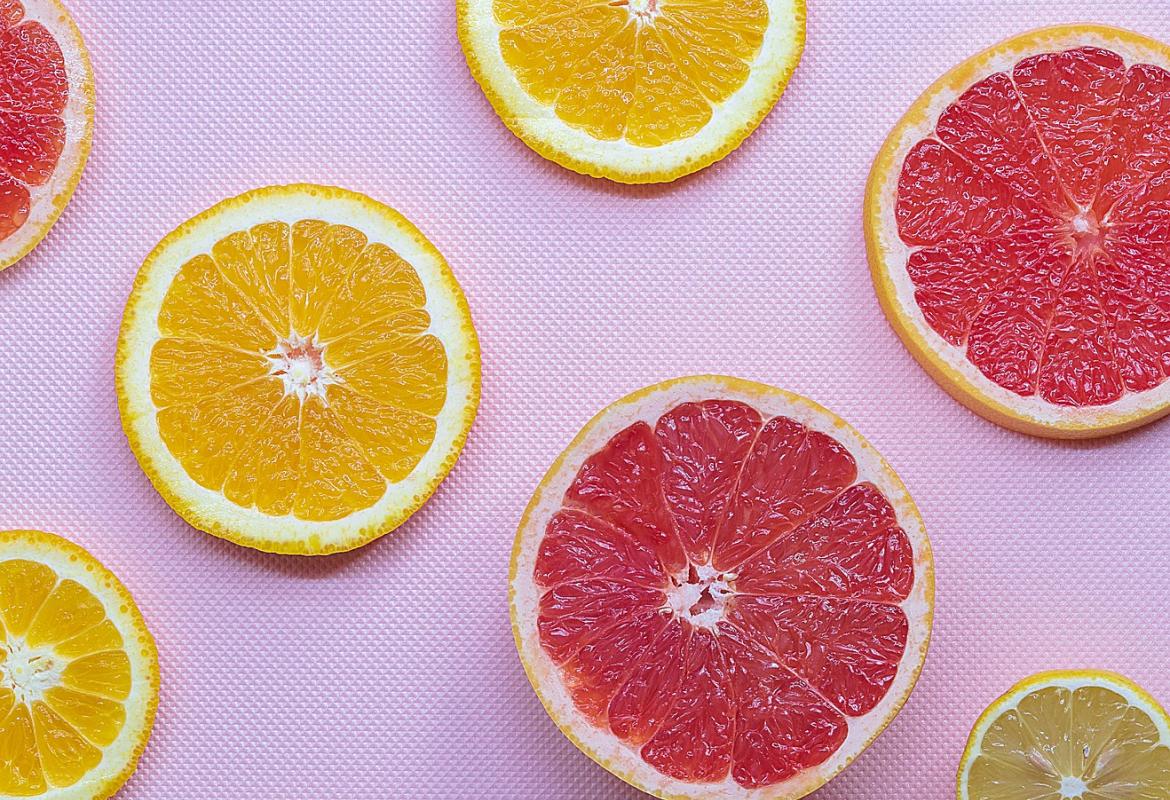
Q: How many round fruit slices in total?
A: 7